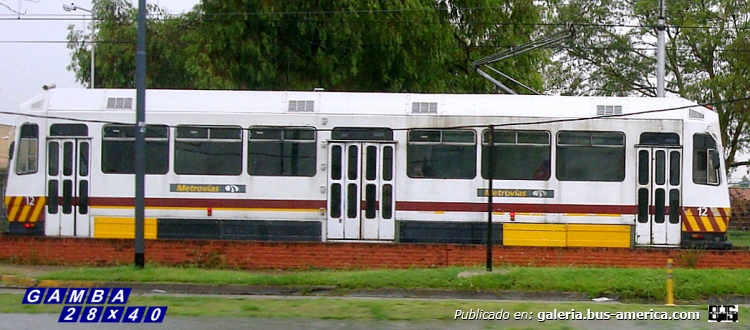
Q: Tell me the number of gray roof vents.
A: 4